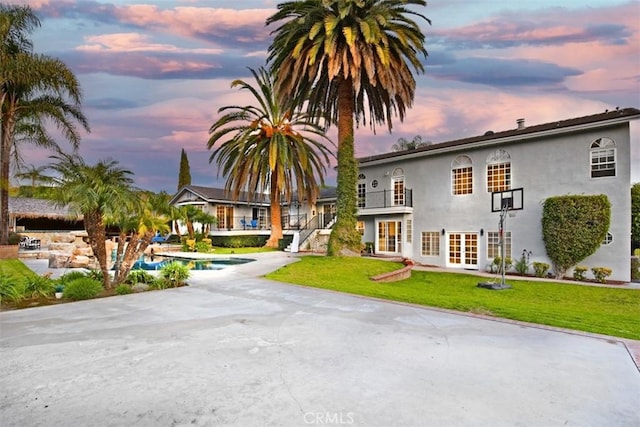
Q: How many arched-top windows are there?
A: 5